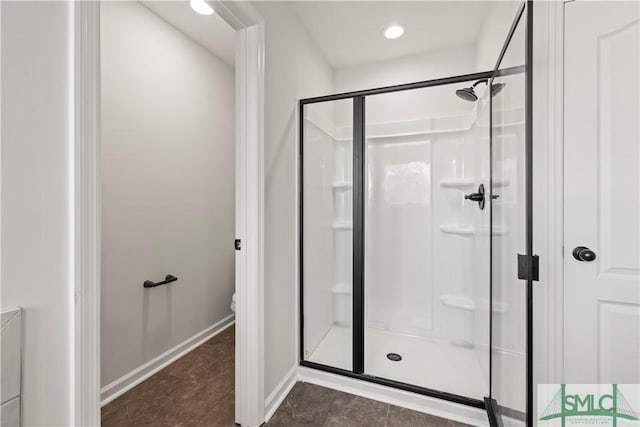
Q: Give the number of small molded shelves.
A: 6